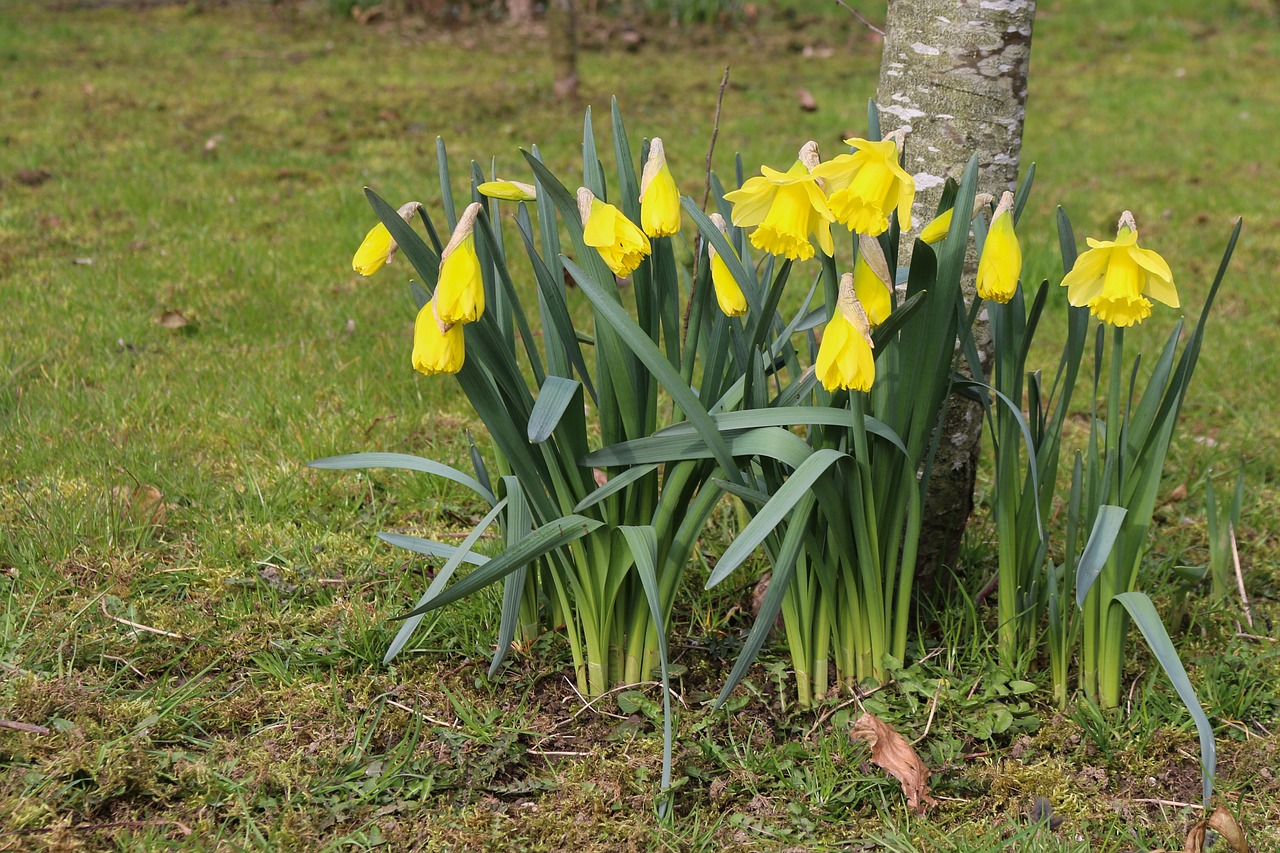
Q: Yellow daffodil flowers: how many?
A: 14